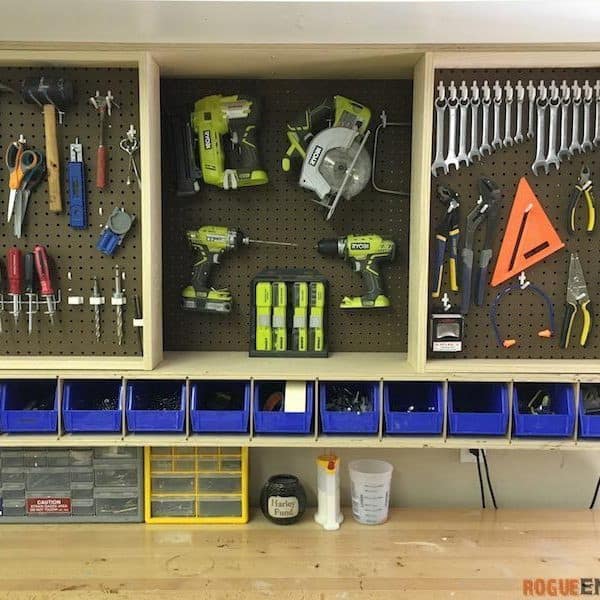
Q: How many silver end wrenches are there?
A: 15